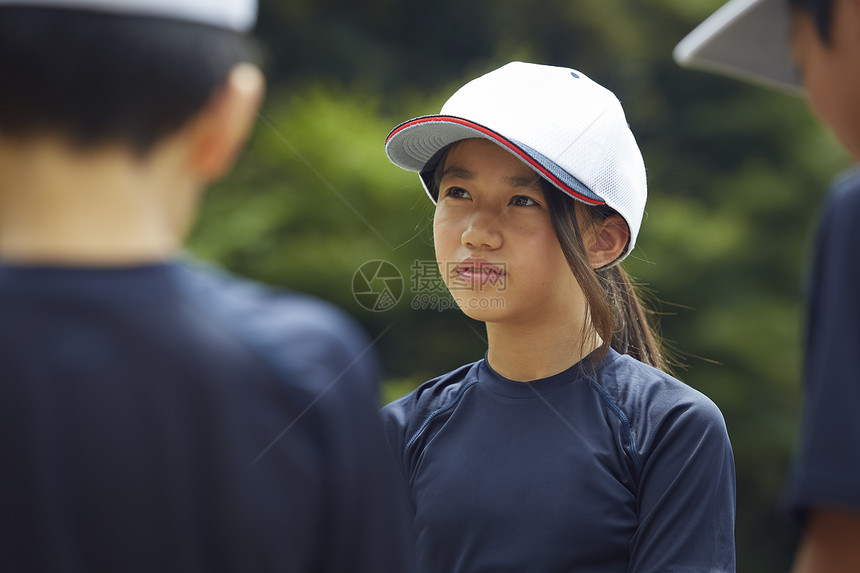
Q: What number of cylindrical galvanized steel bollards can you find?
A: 0